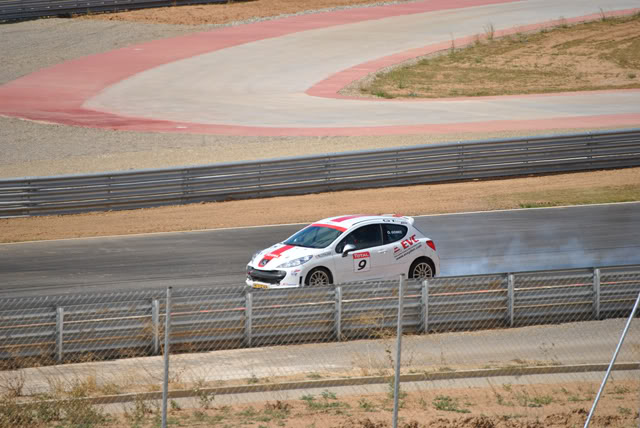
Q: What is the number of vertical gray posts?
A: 9